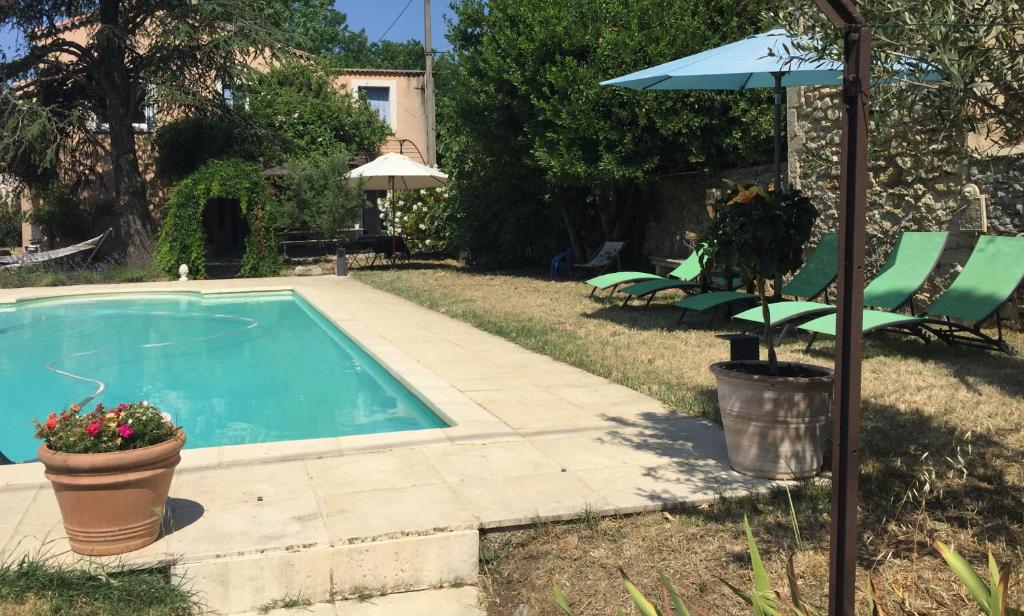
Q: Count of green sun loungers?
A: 5